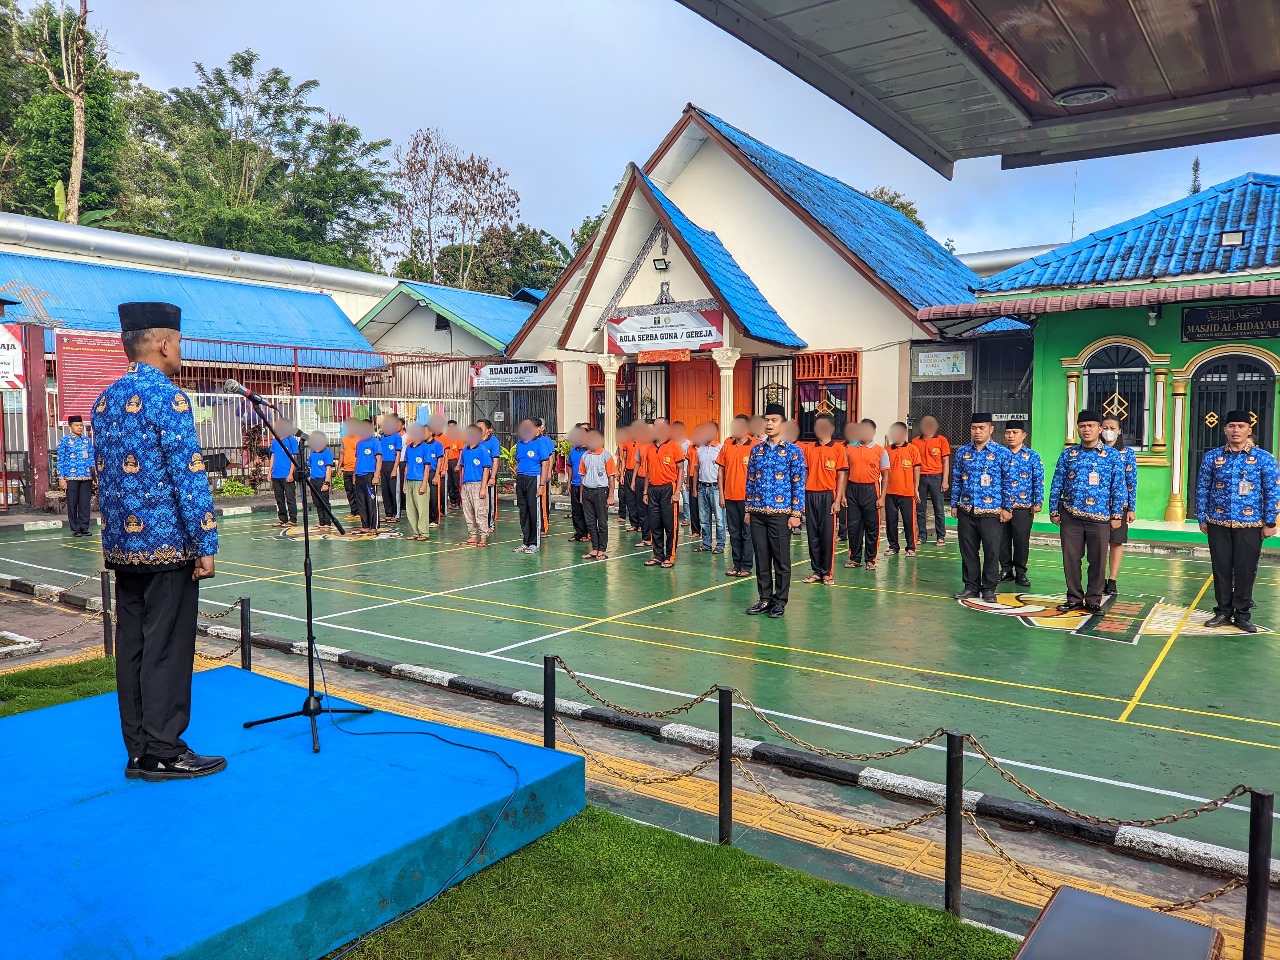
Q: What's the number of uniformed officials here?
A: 8